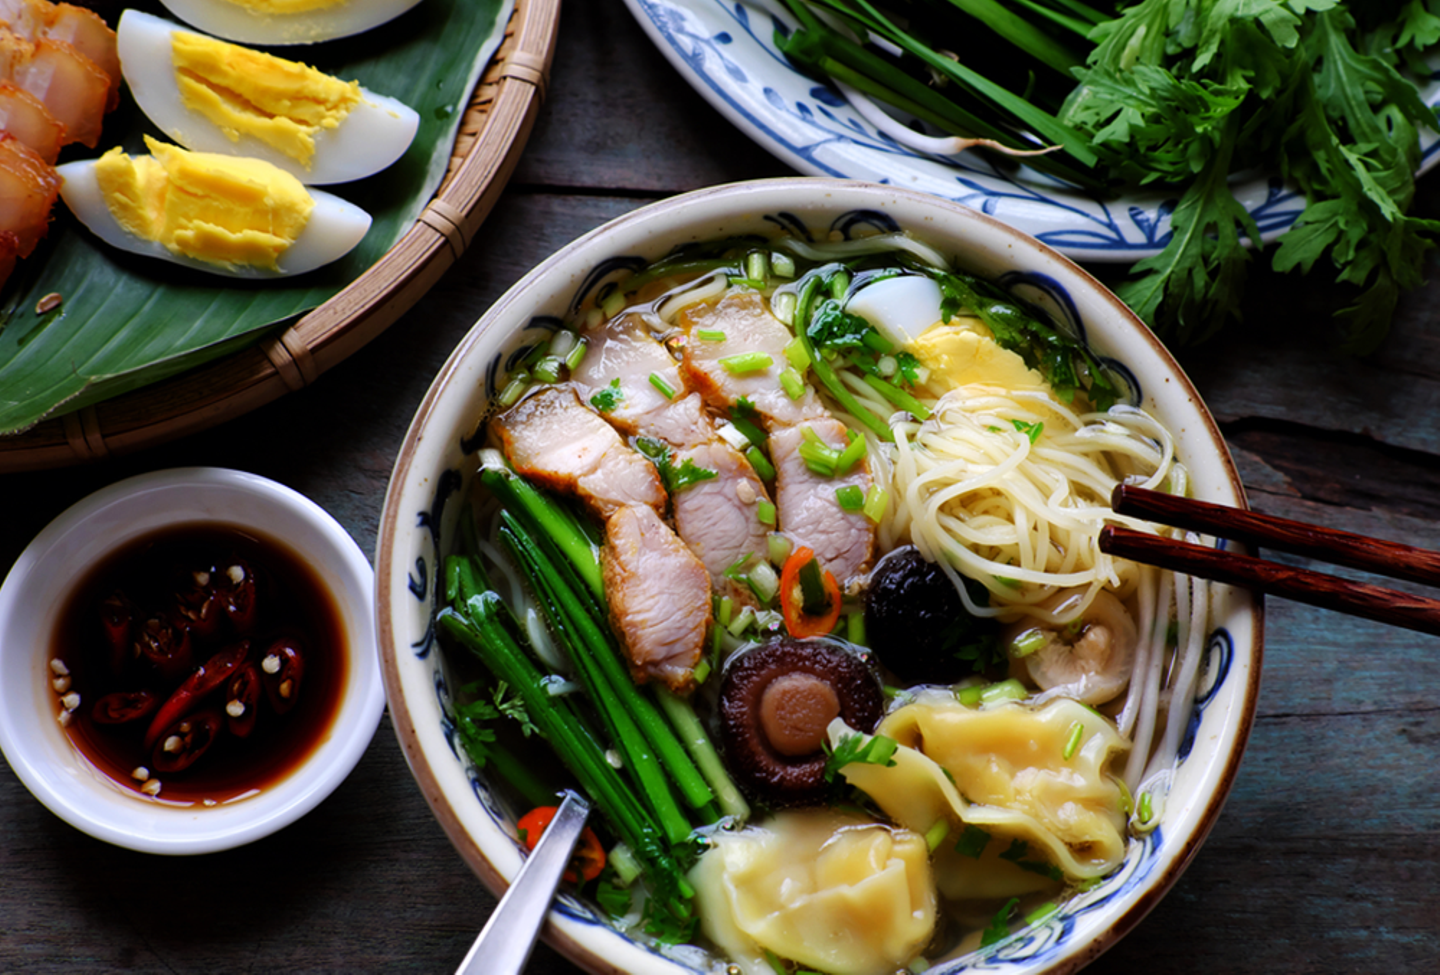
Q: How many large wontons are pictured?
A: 2